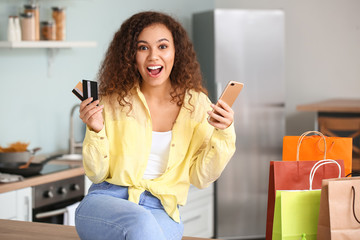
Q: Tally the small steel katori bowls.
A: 0